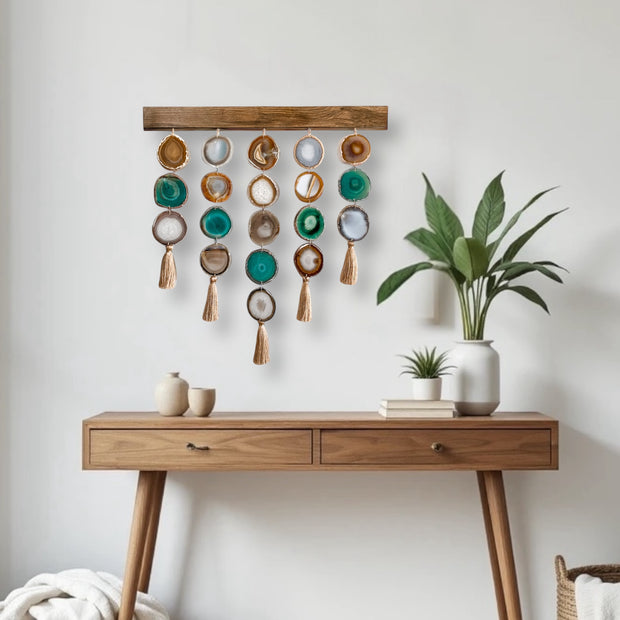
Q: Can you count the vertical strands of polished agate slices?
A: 5